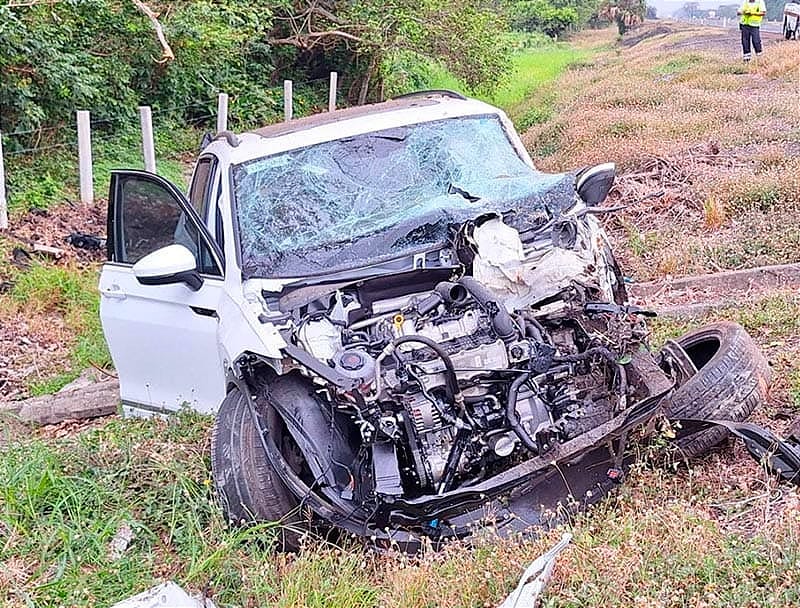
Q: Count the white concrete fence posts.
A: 6